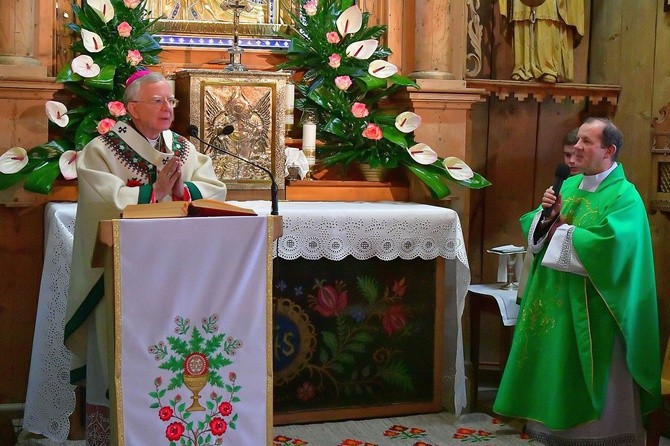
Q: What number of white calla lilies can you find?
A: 12